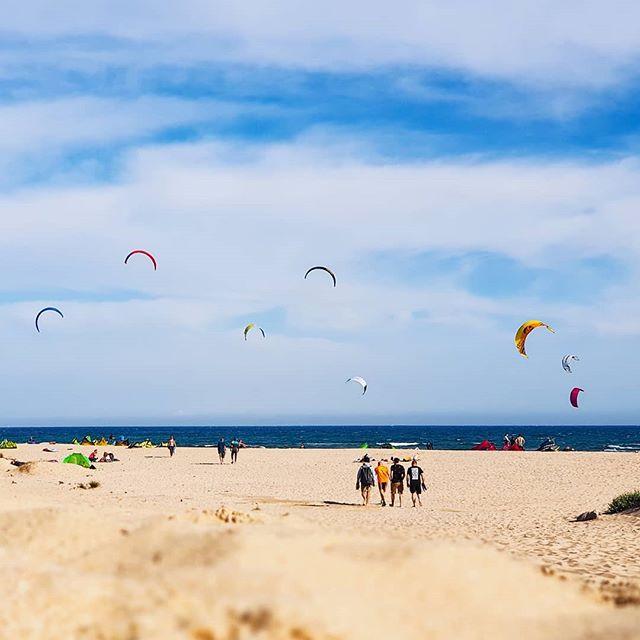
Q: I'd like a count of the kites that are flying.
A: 8